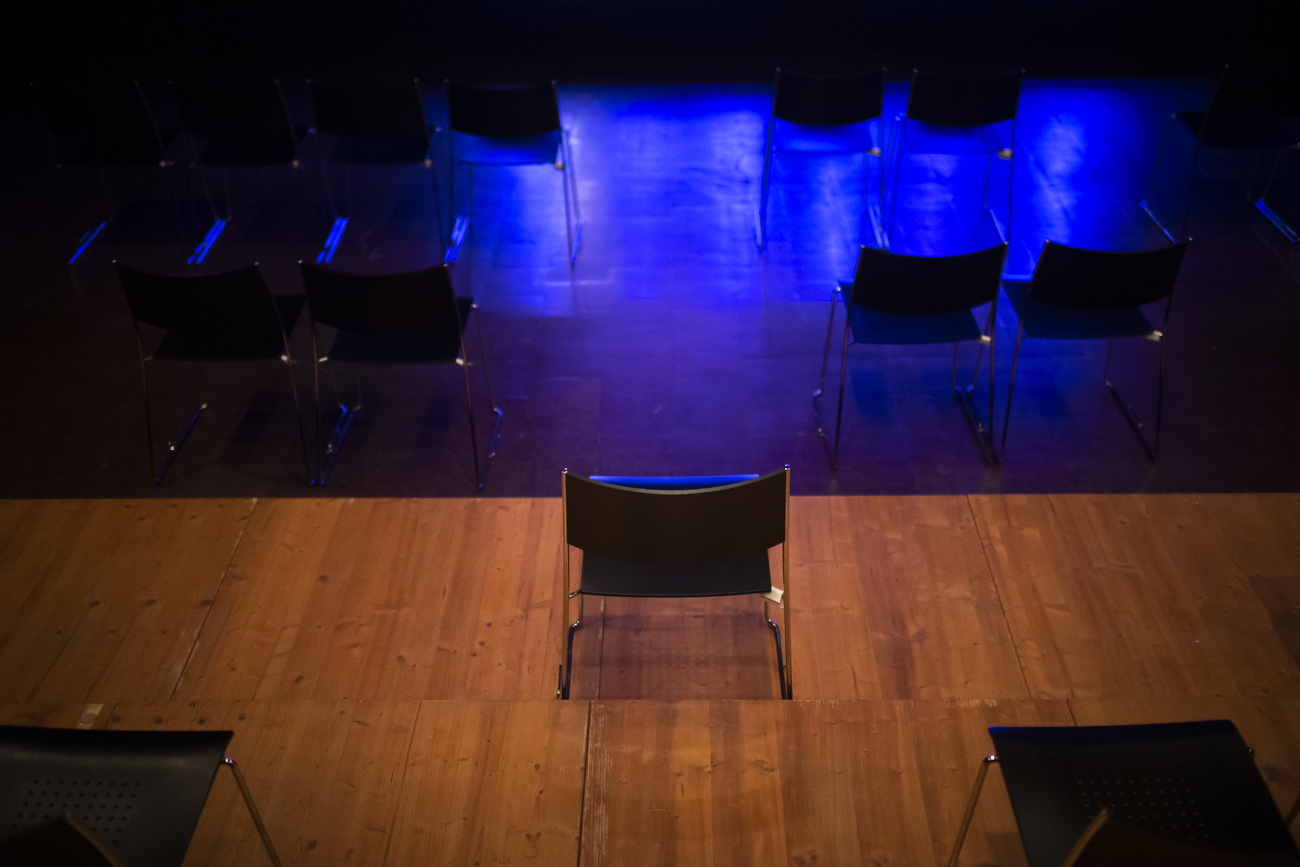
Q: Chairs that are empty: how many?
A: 14